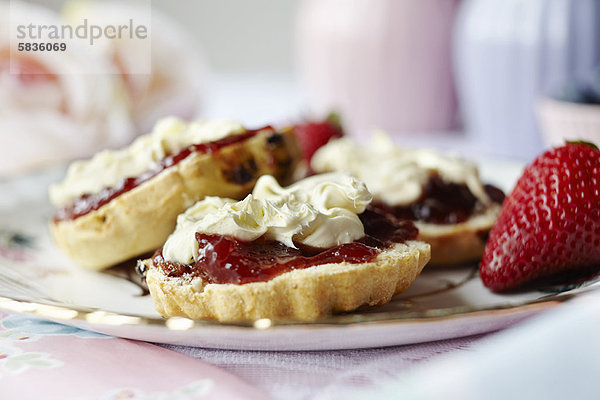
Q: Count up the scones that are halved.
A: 3